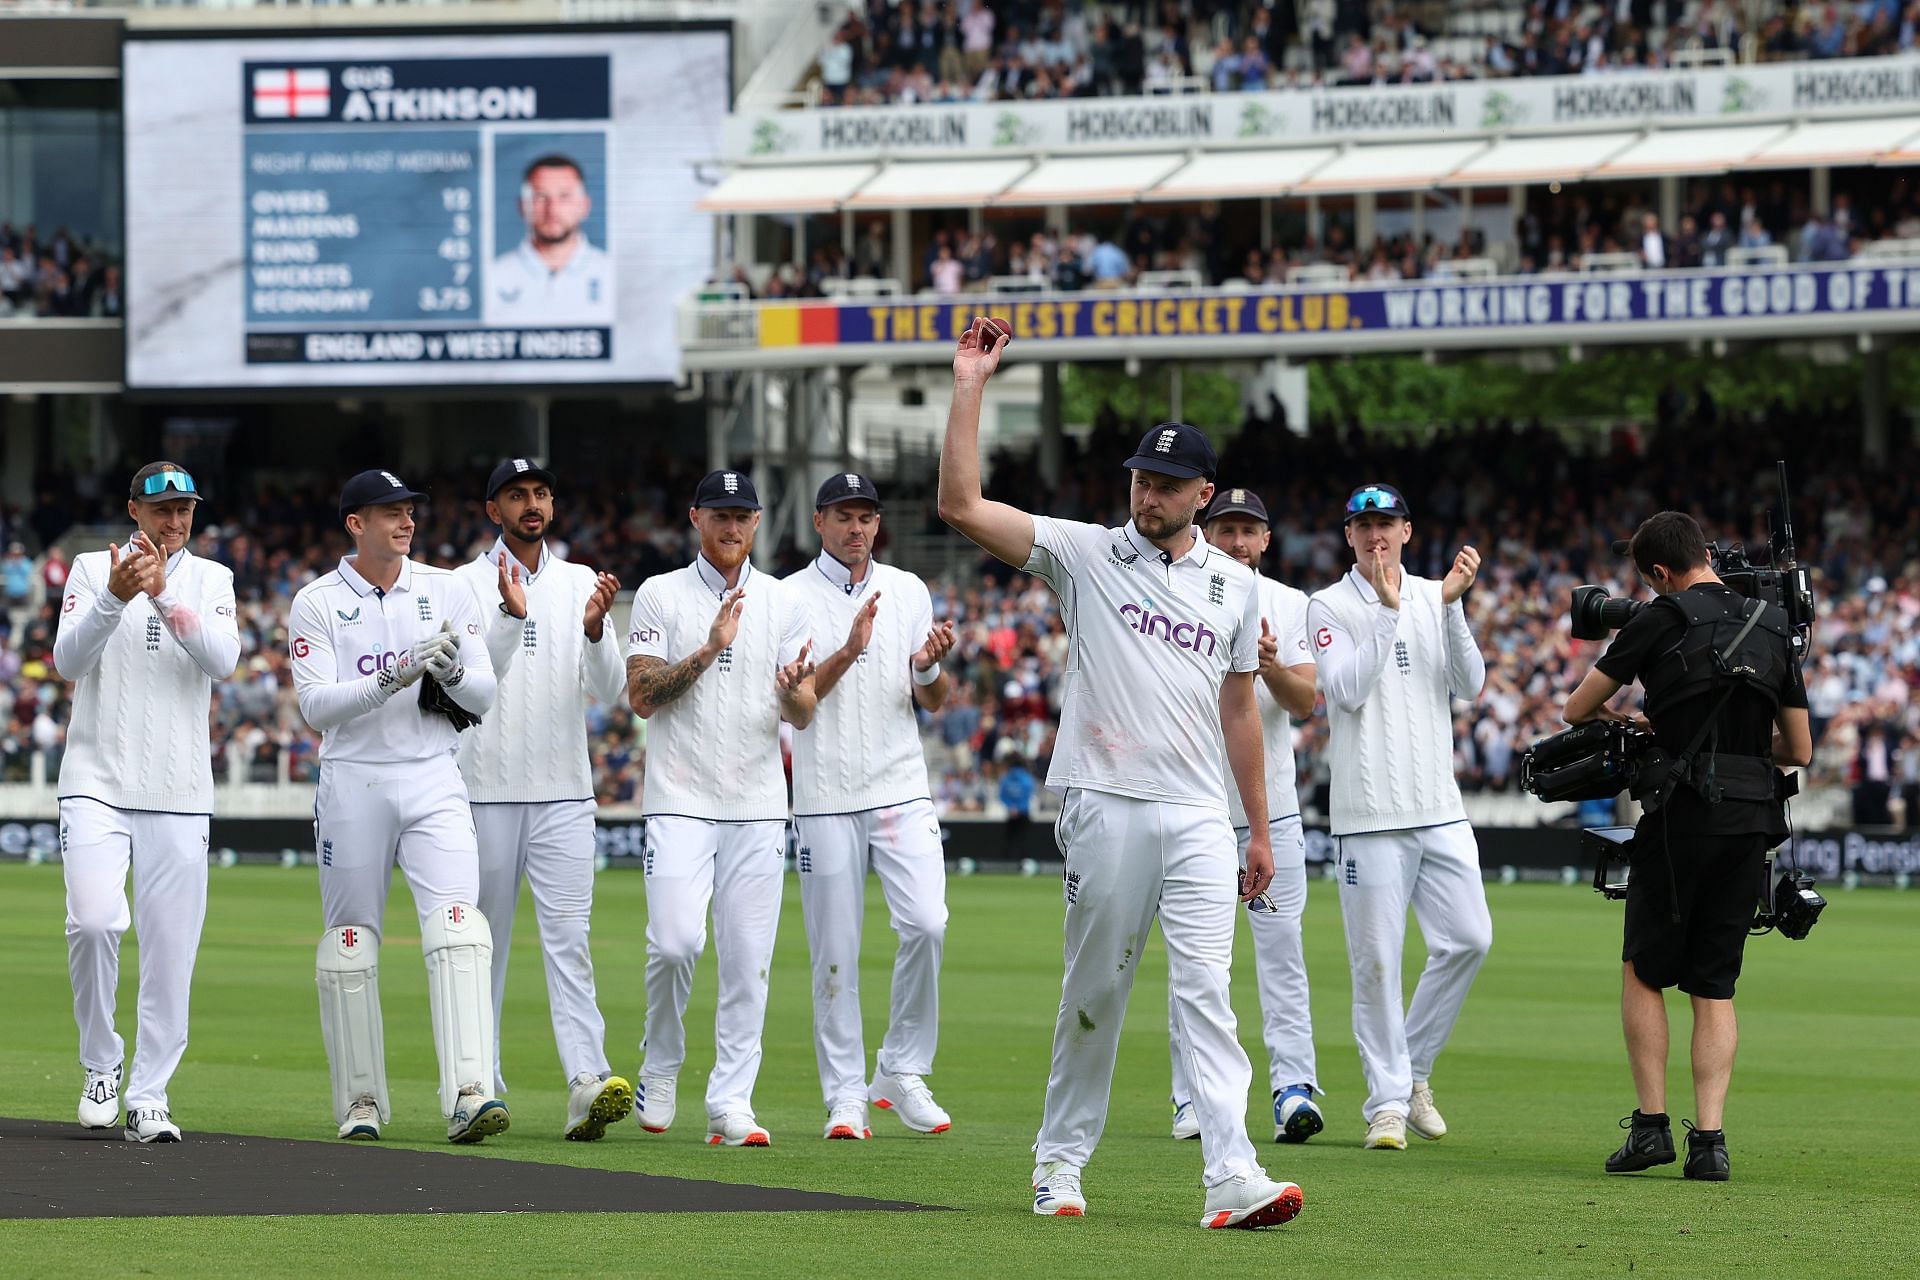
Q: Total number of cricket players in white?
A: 8